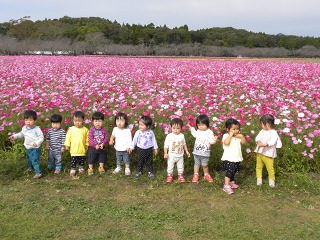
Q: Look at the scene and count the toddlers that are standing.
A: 10